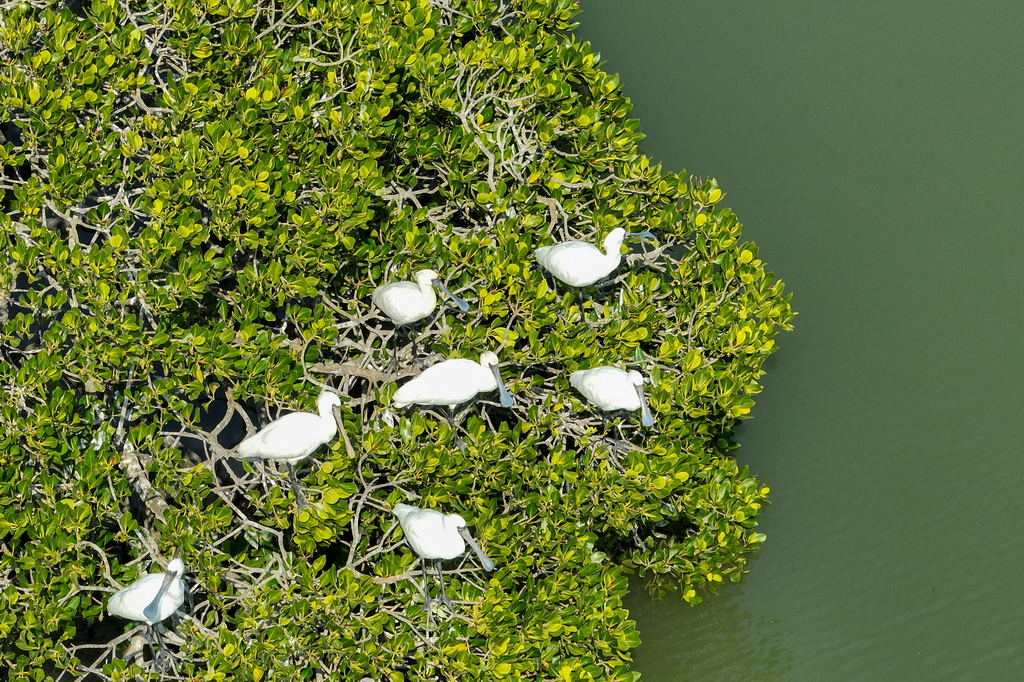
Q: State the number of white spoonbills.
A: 7